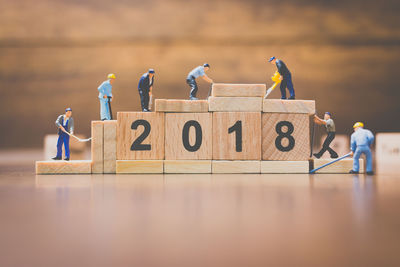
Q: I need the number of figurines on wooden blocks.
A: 6